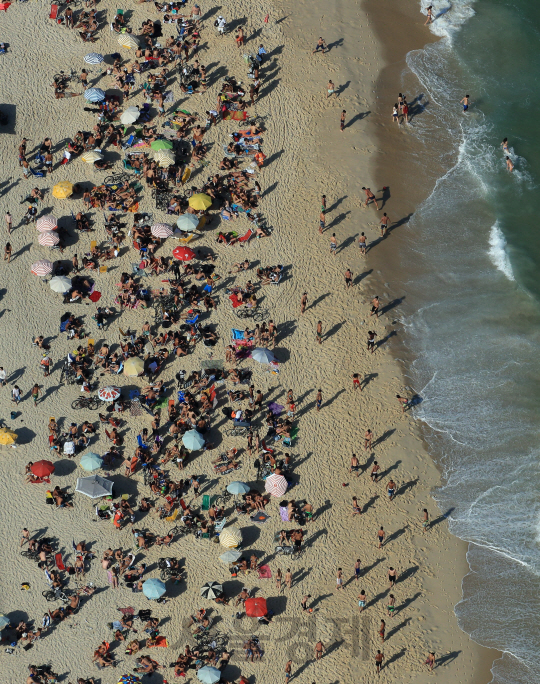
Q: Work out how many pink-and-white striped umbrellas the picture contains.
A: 5